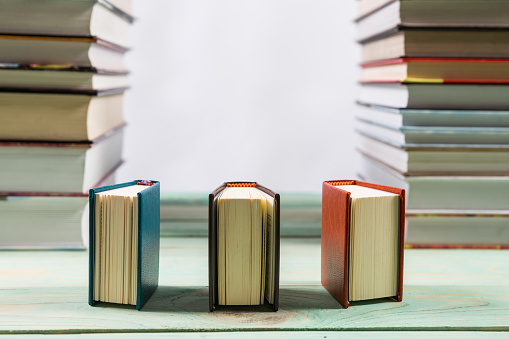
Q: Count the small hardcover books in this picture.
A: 3